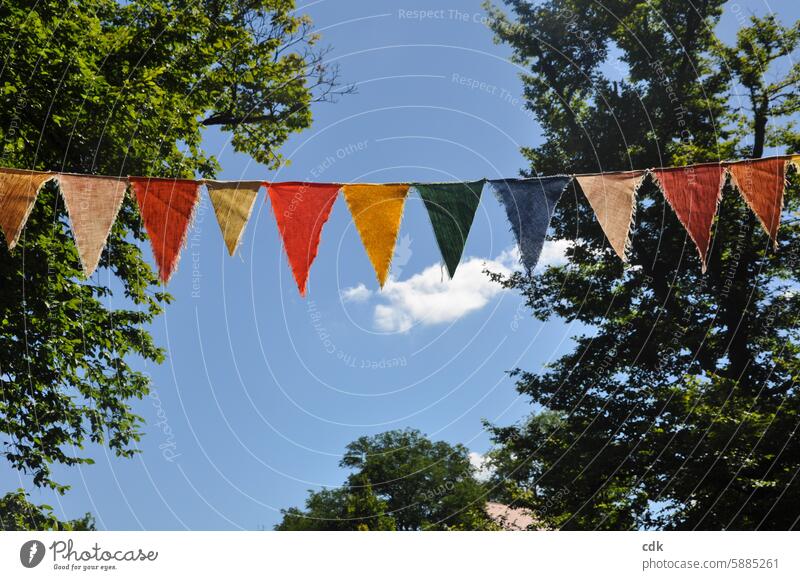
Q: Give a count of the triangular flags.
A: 11